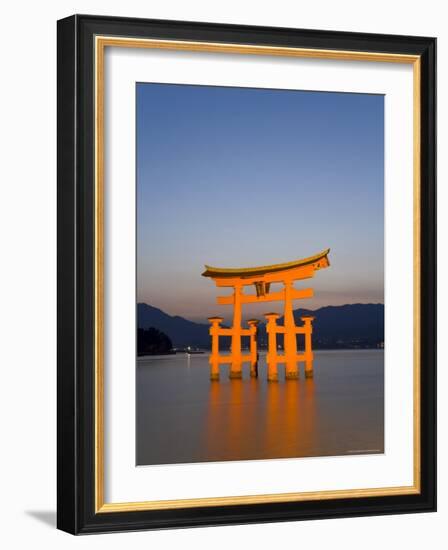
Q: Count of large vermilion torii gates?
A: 1